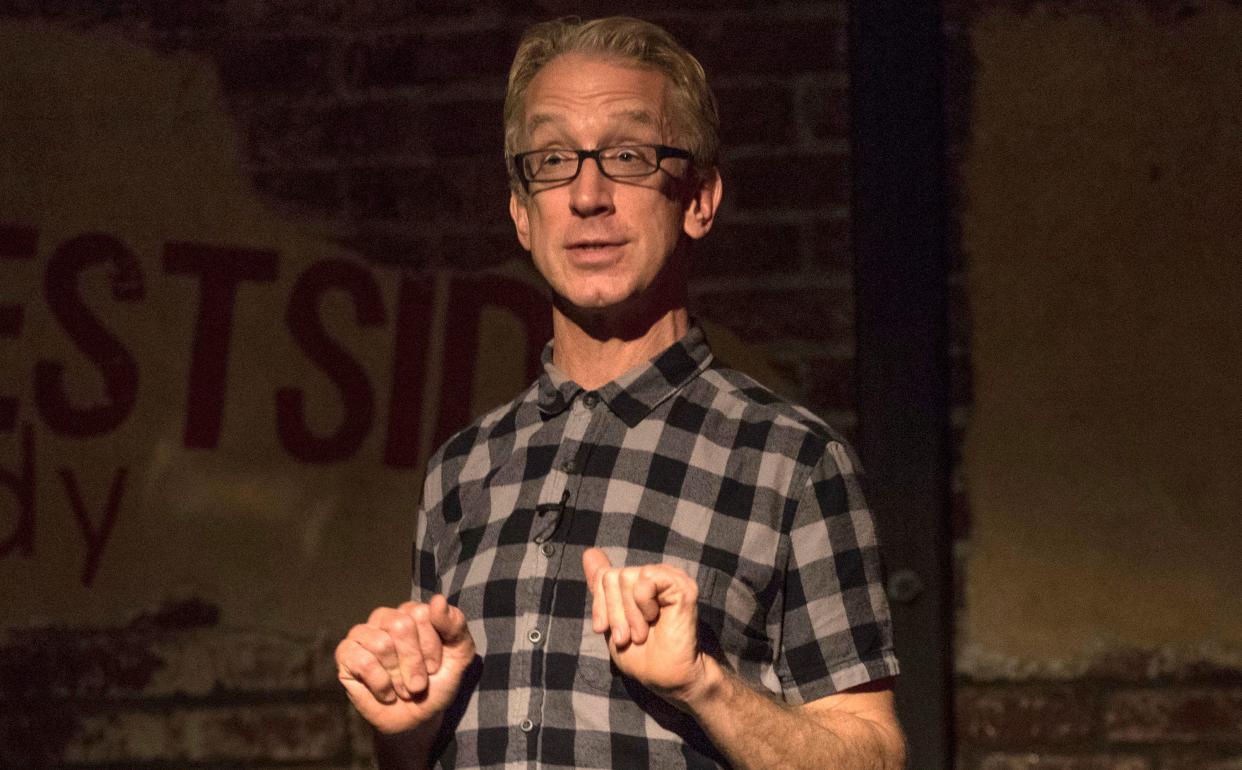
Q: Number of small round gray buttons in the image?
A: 5